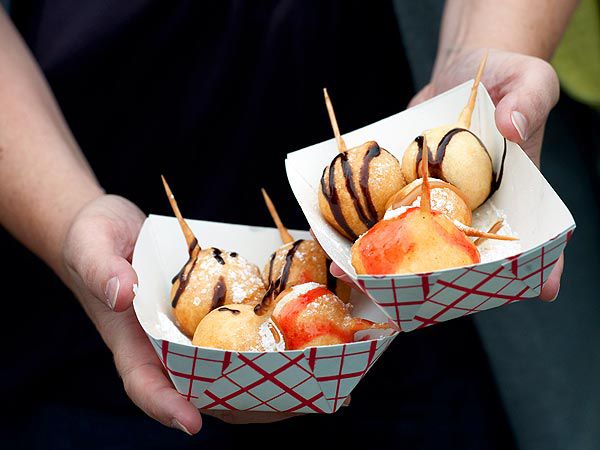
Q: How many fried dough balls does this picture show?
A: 8